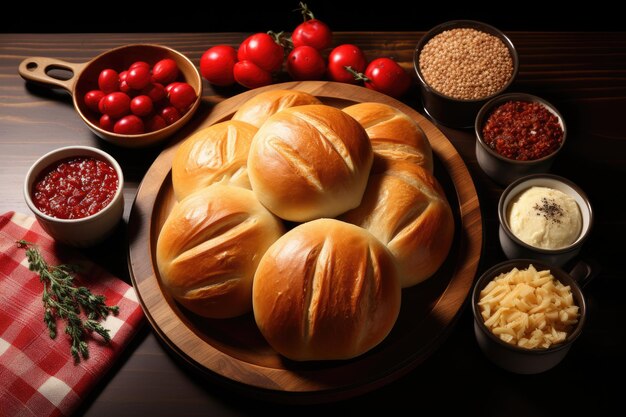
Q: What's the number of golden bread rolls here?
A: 7